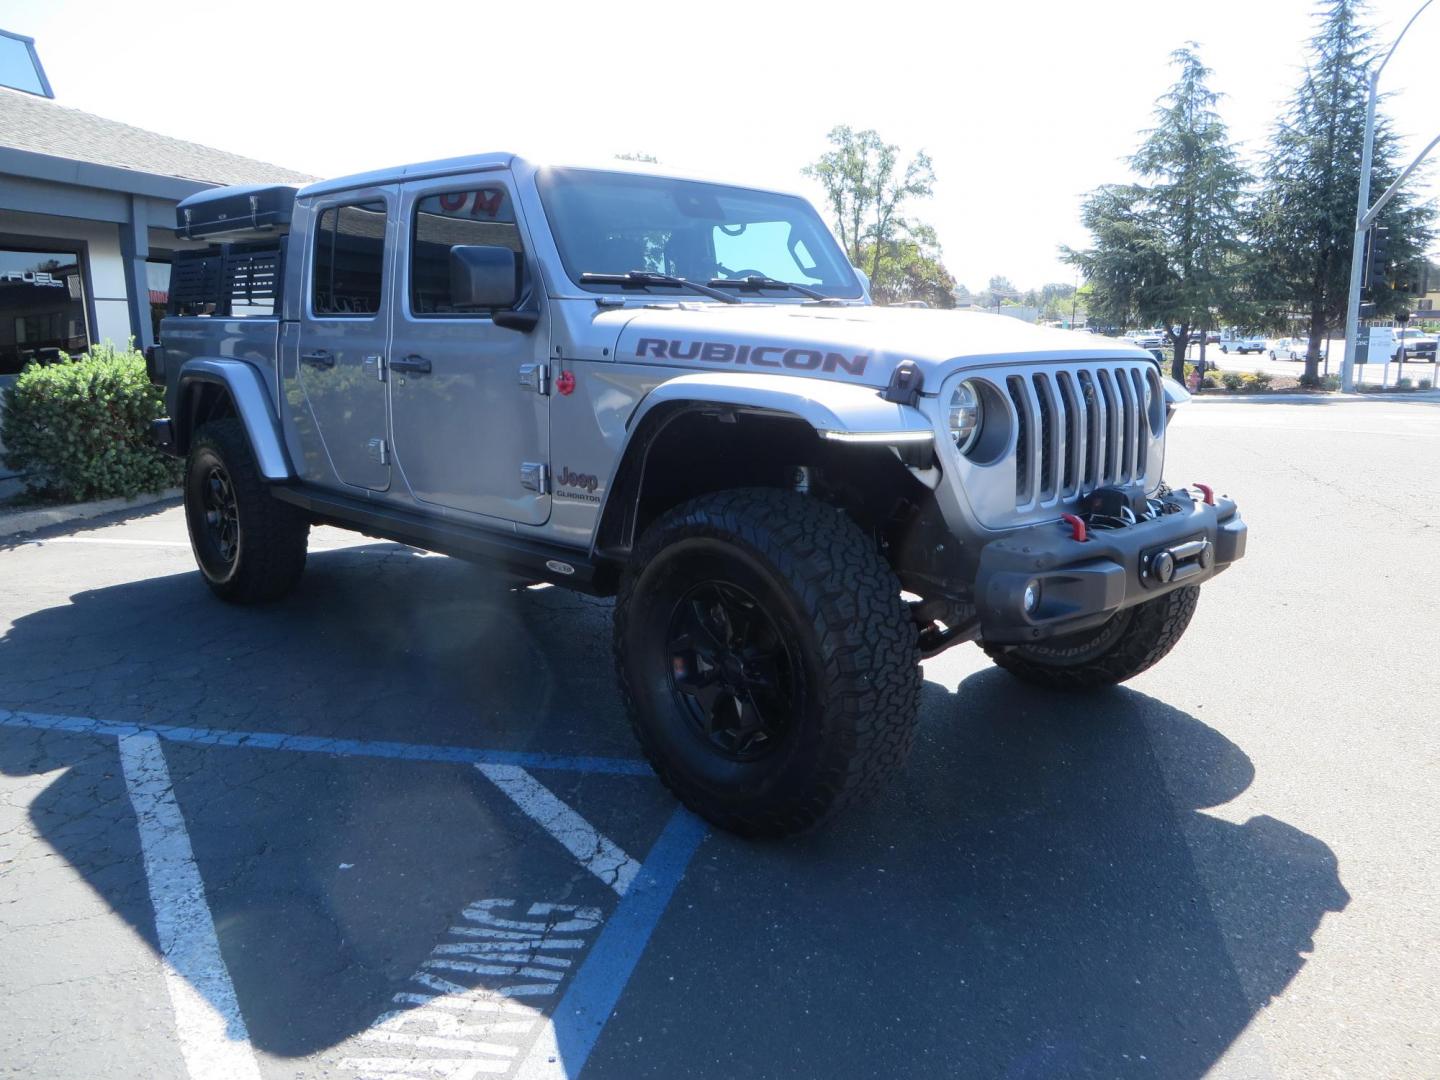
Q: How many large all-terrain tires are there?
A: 3